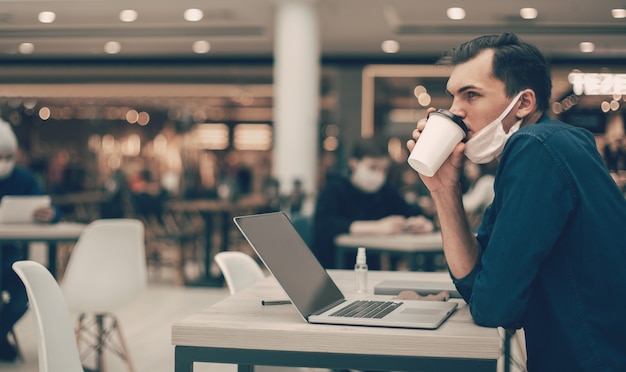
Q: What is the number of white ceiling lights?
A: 11